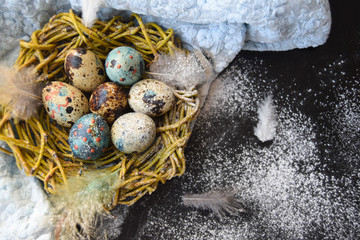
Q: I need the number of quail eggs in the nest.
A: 7